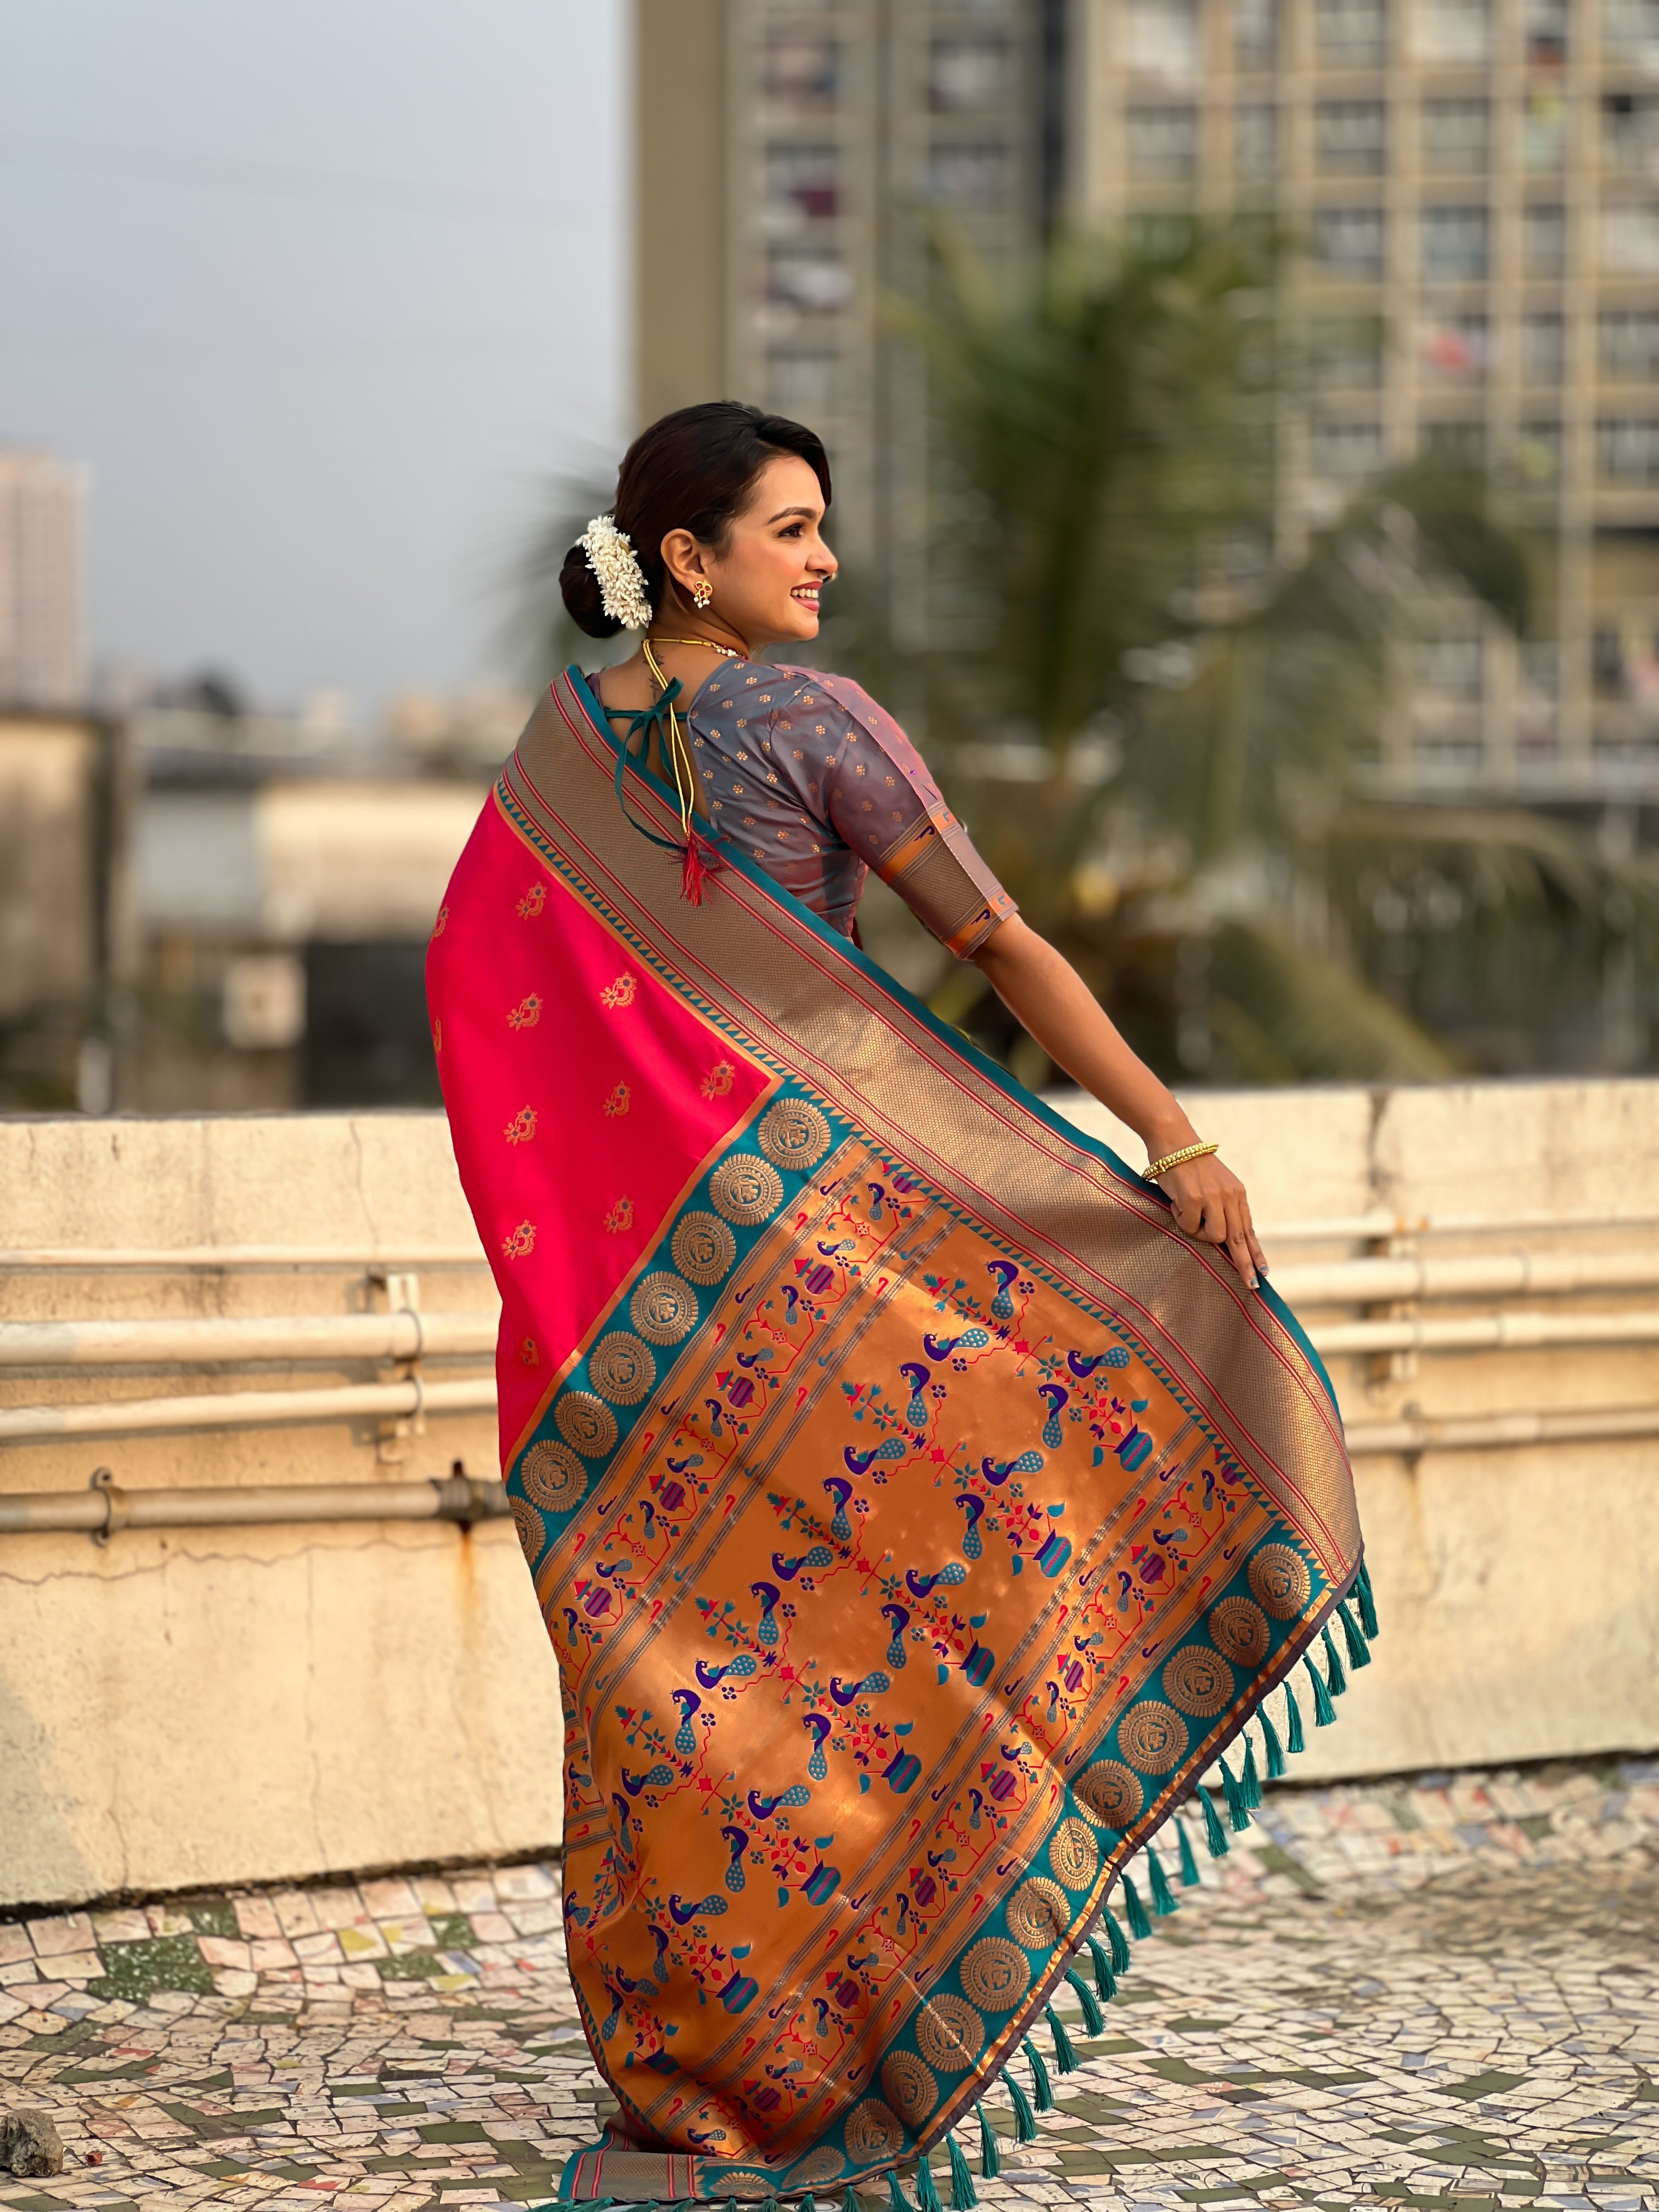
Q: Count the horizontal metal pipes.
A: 4